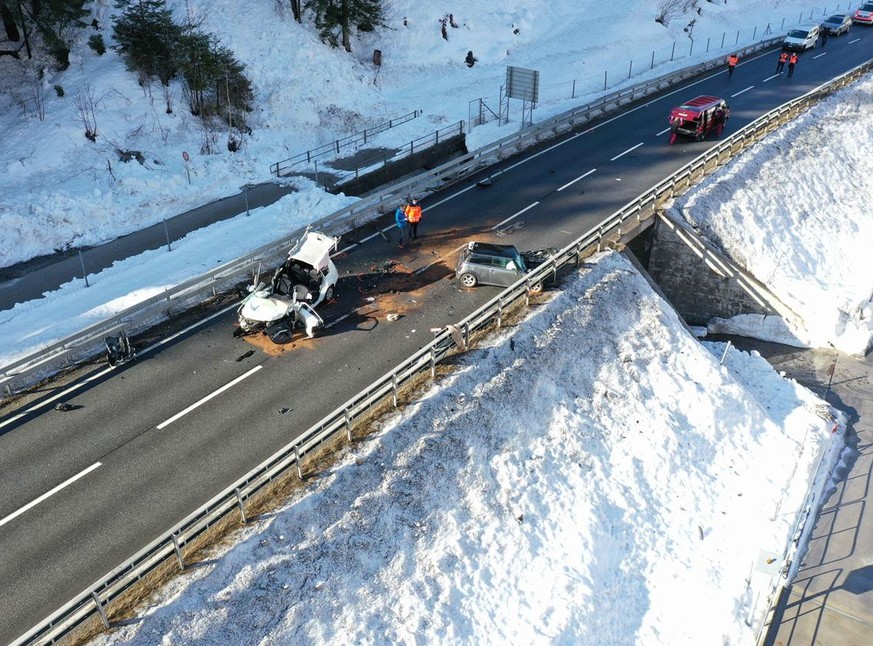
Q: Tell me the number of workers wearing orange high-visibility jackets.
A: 4